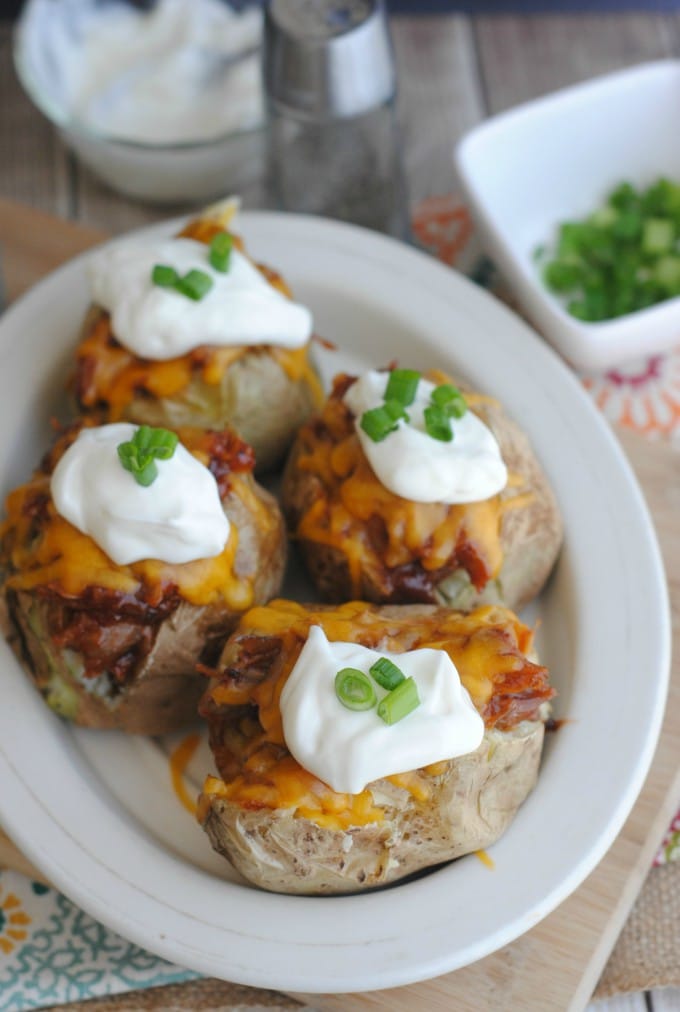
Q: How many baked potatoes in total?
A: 4